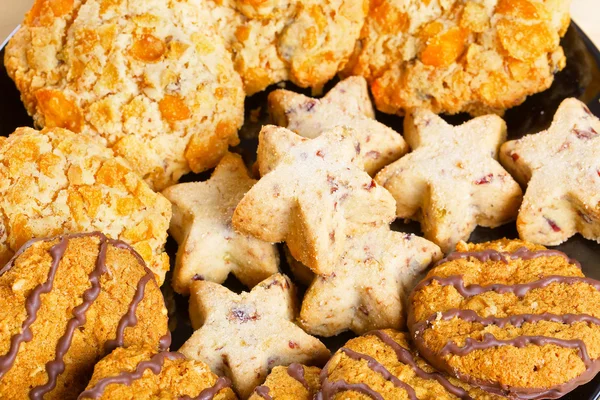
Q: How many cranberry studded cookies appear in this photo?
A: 7